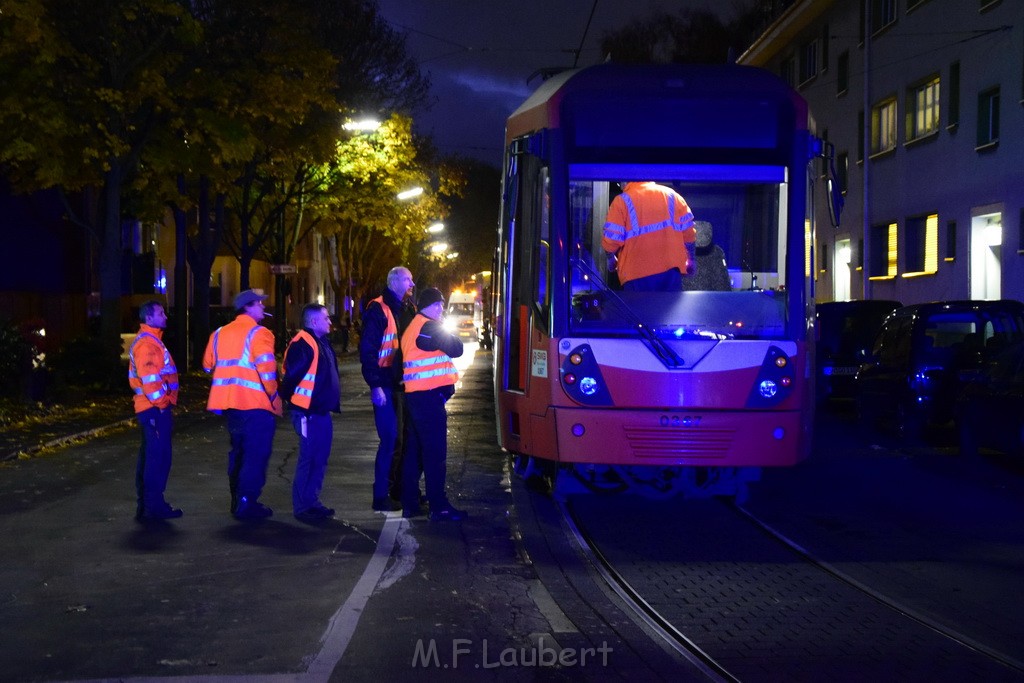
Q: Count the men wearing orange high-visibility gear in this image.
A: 6